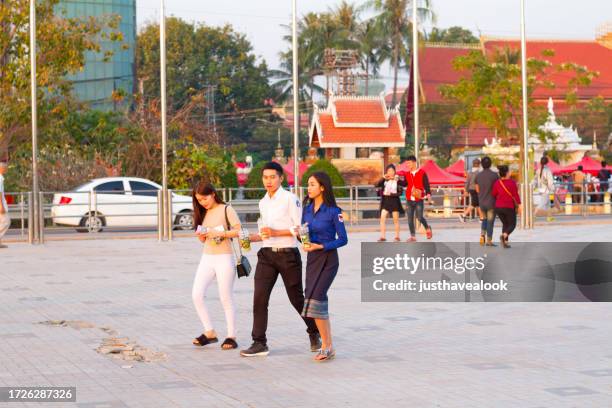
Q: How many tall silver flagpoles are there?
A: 5